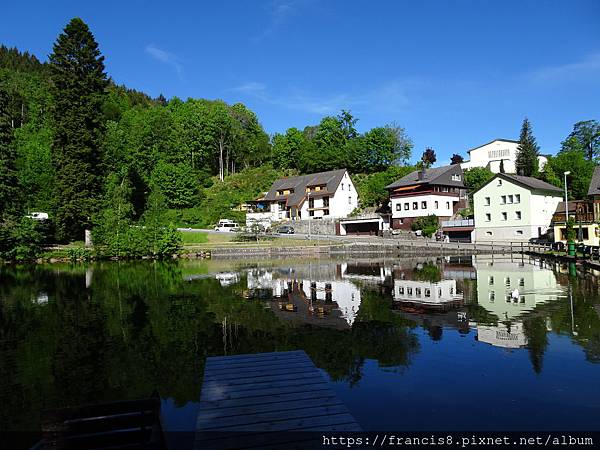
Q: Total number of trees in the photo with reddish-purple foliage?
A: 2